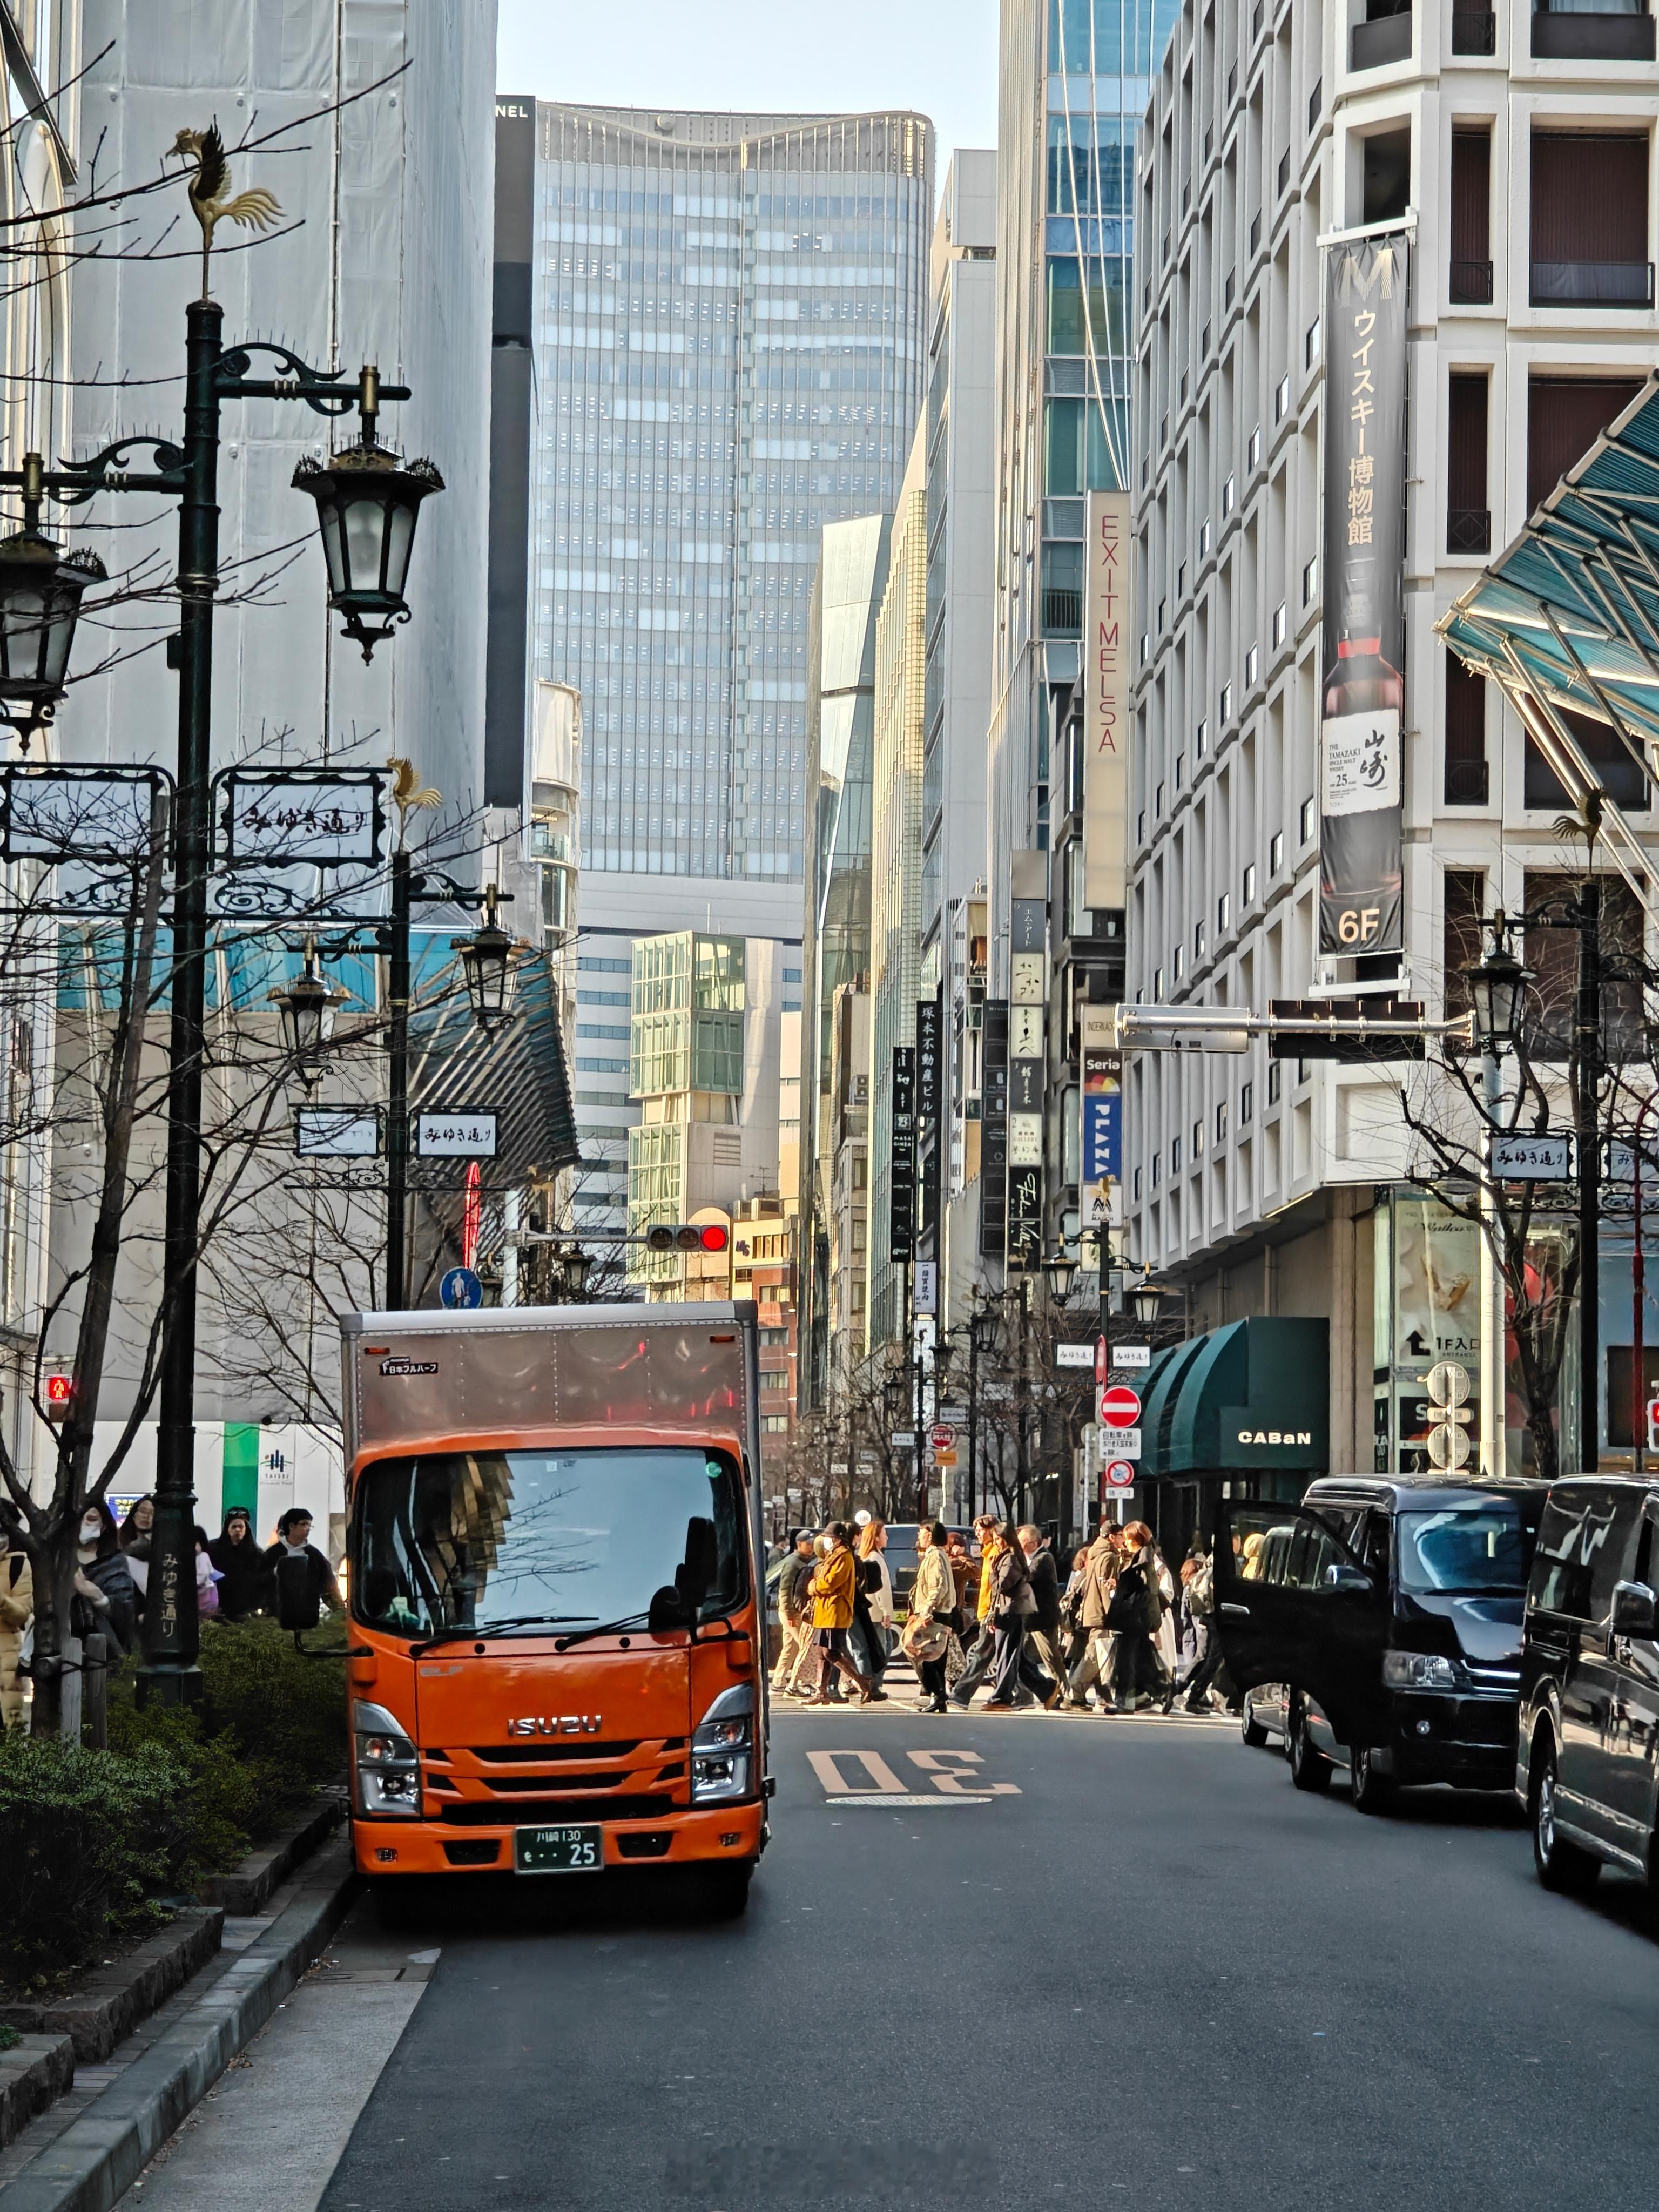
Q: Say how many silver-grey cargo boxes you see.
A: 1